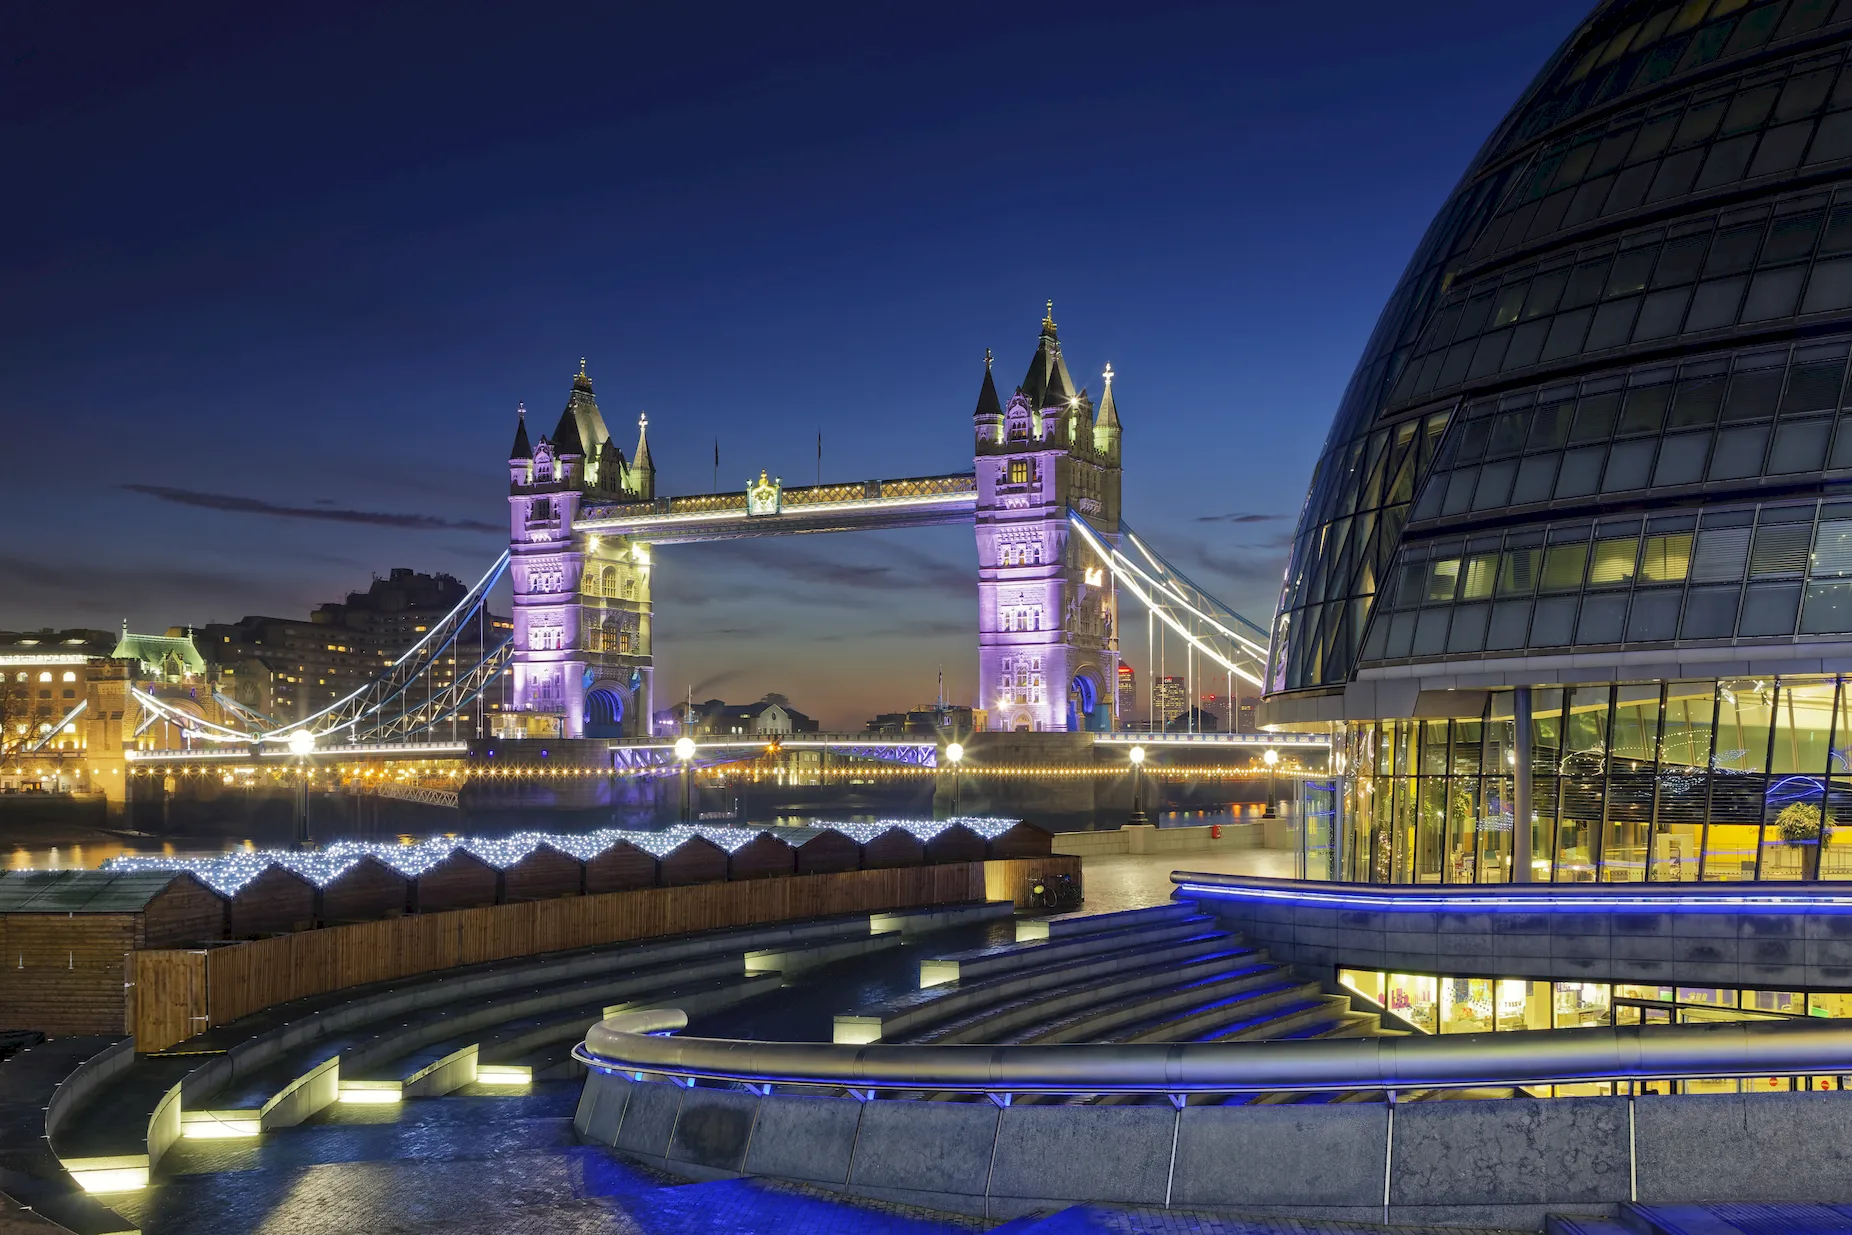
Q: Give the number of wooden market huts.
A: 12